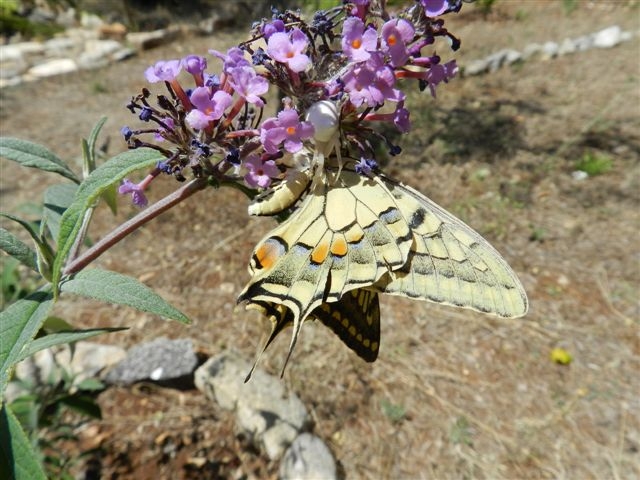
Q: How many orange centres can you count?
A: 5